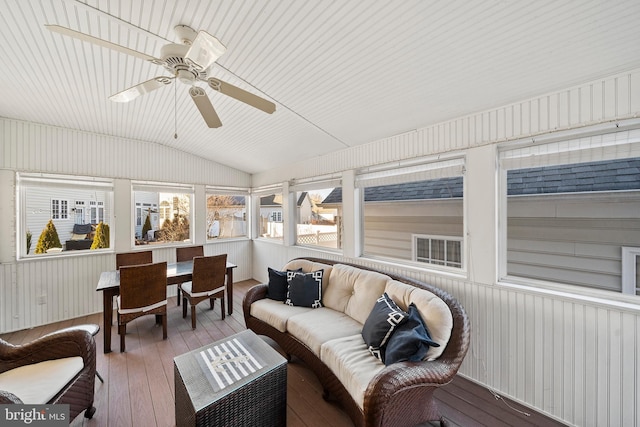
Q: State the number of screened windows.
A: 7